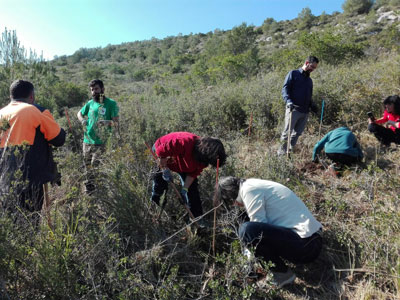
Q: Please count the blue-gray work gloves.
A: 2